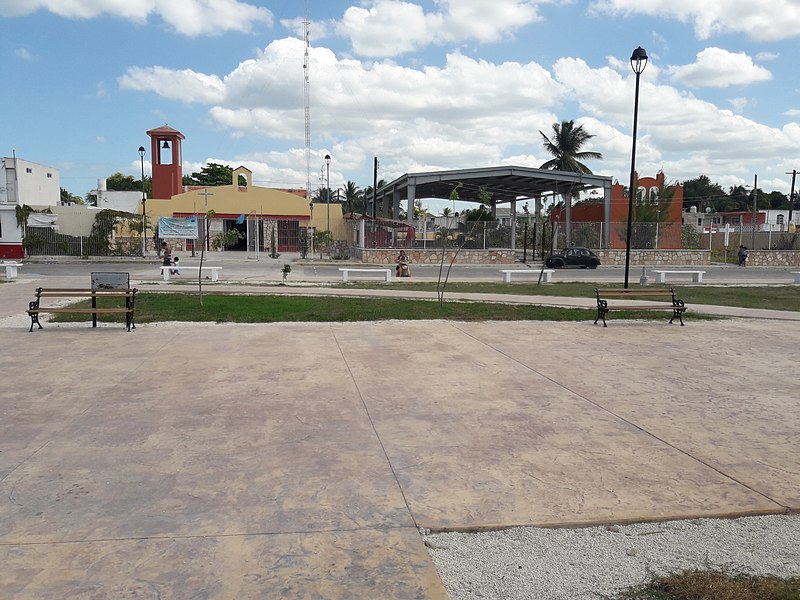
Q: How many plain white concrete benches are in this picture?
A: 6